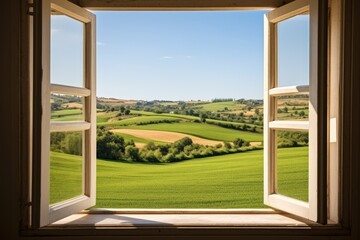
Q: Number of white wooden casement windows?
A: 2